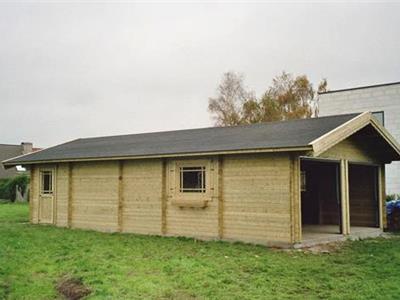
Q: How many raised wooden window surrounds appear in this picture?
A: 1